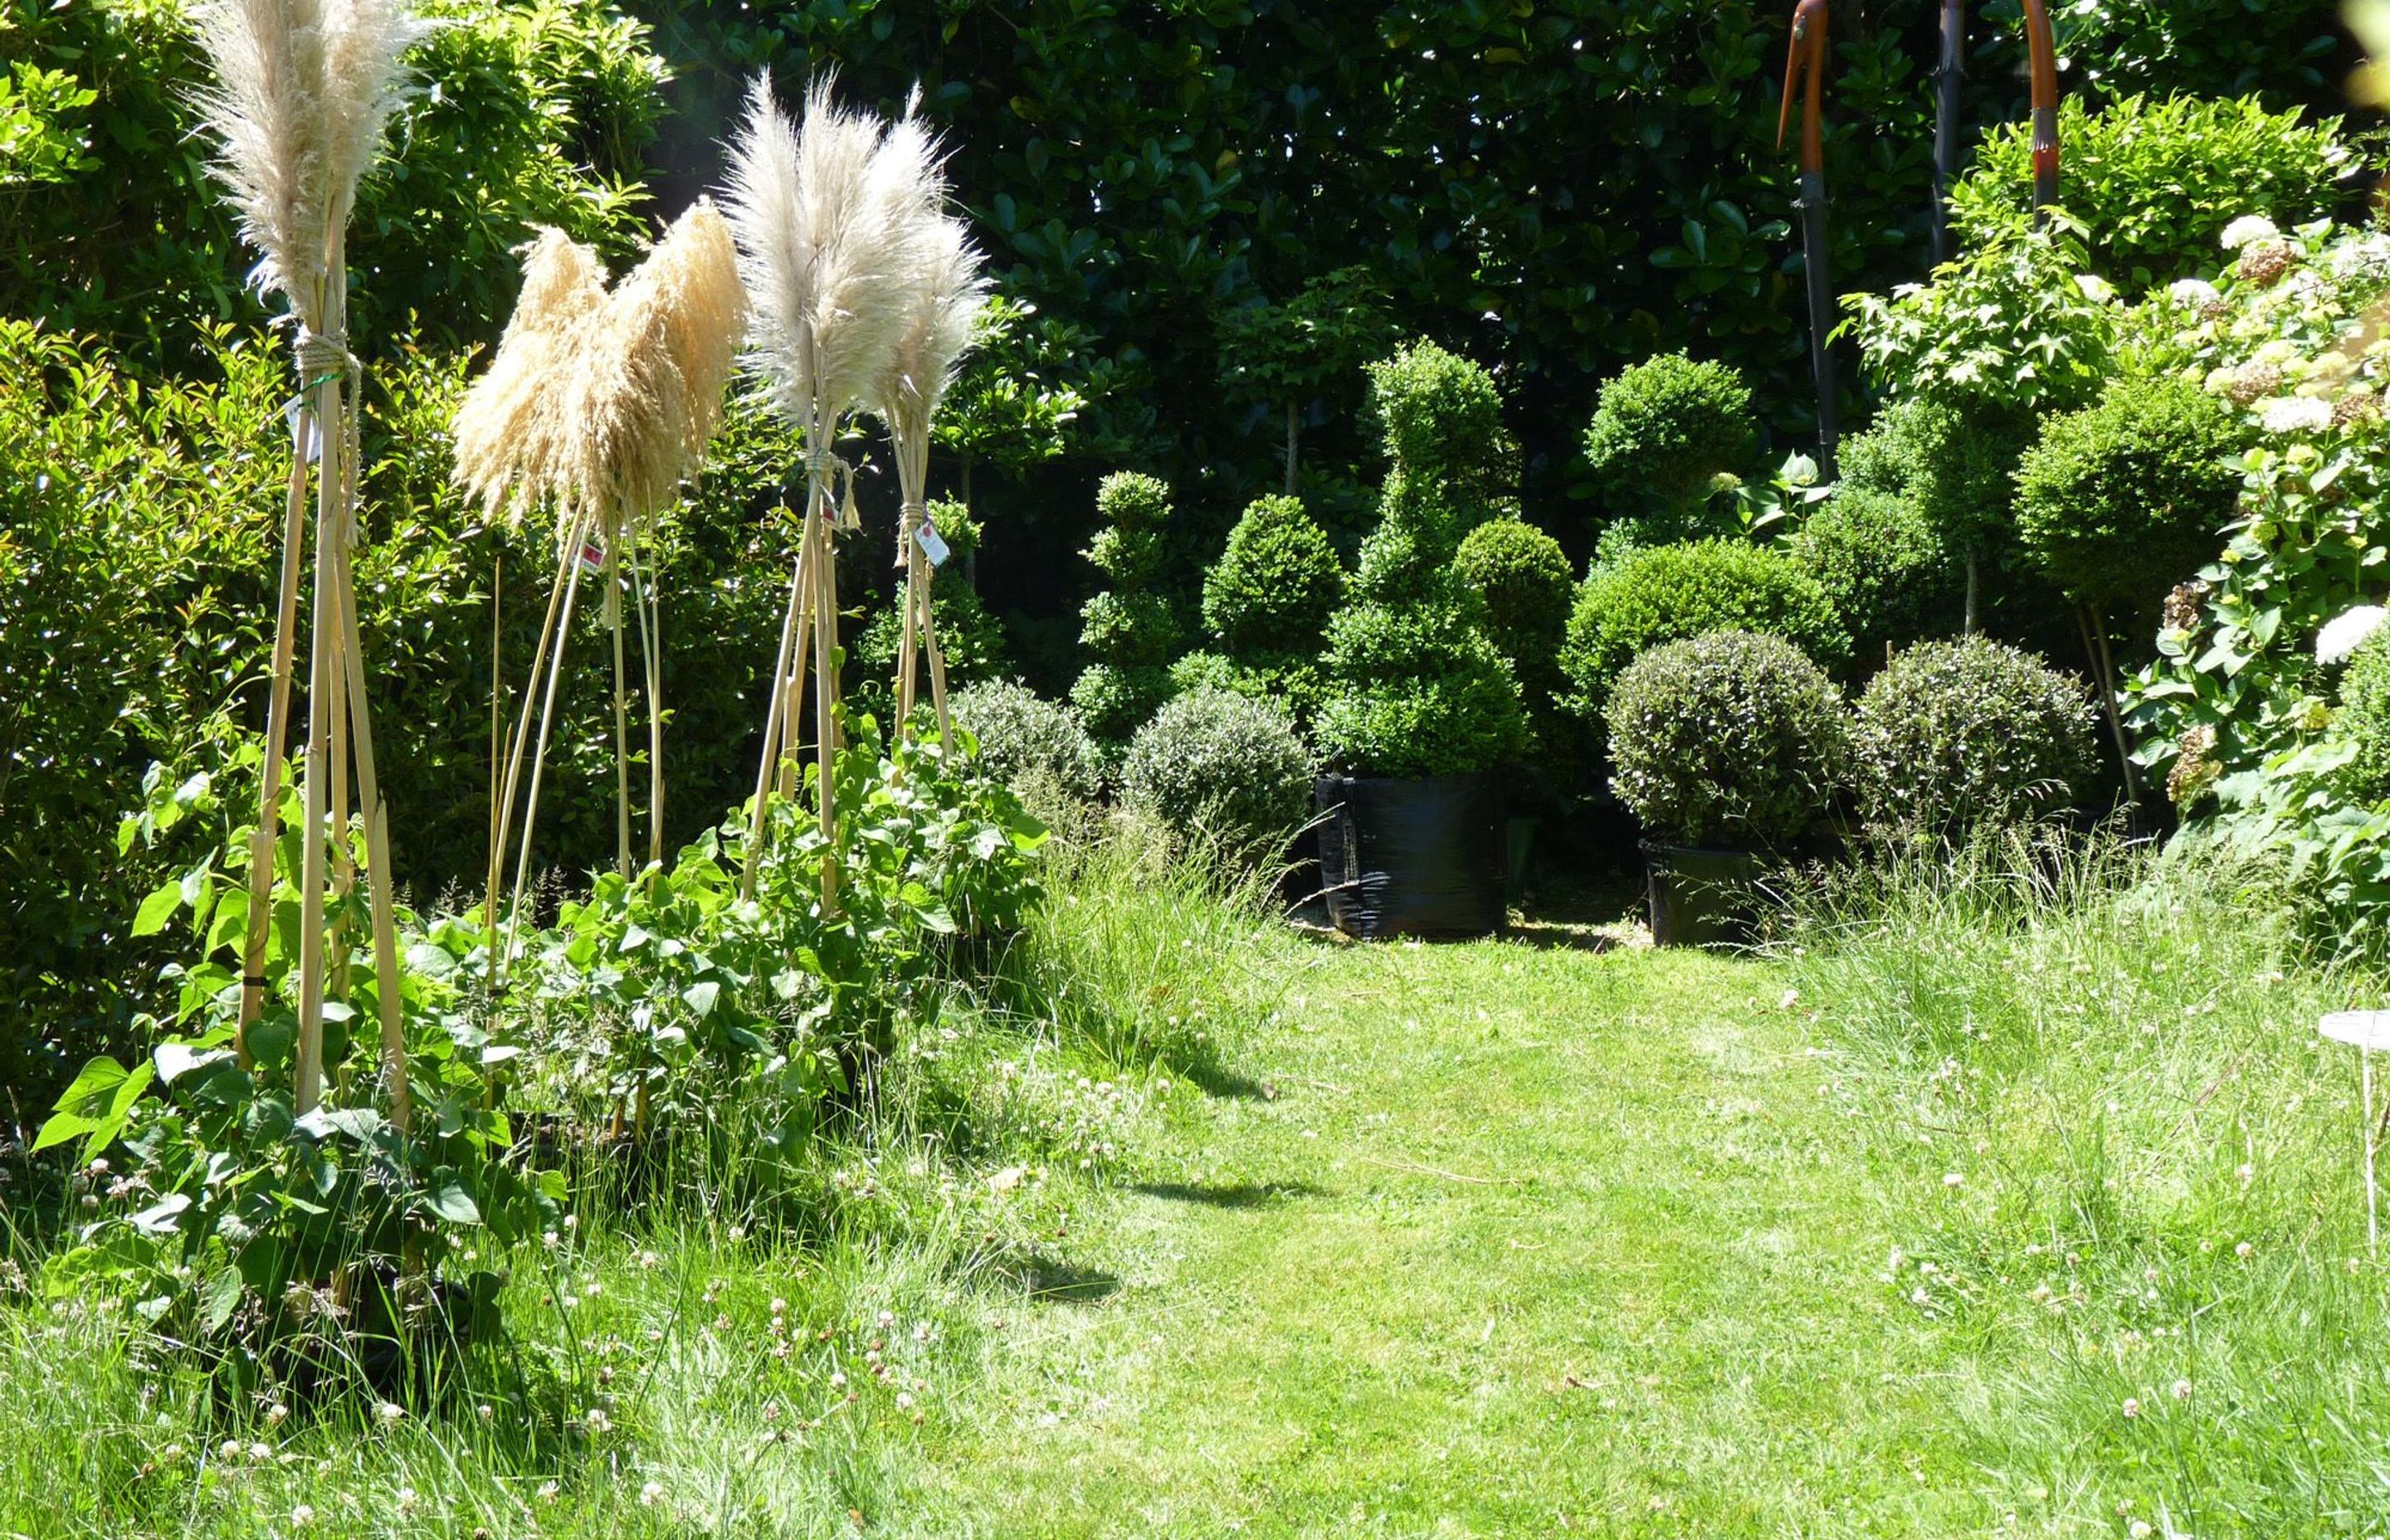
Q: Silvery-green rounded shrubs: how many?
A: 4